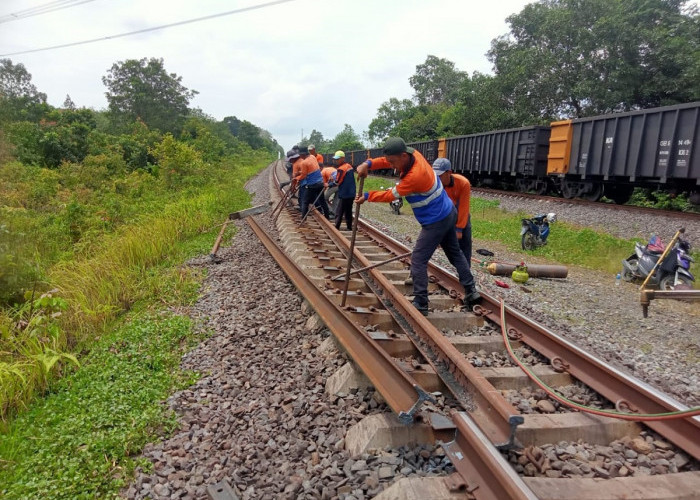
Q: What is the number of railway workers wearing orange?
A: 7